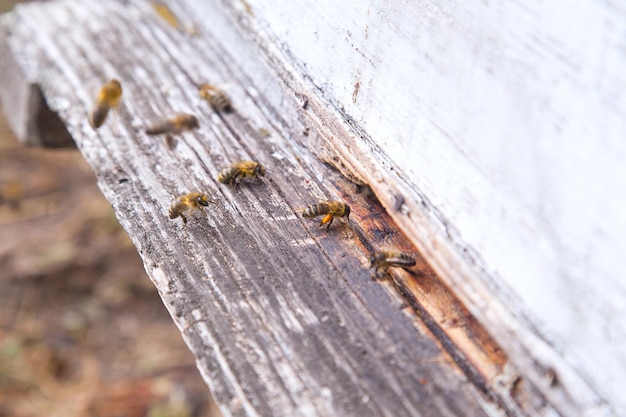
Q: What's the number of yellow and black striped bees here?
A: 7